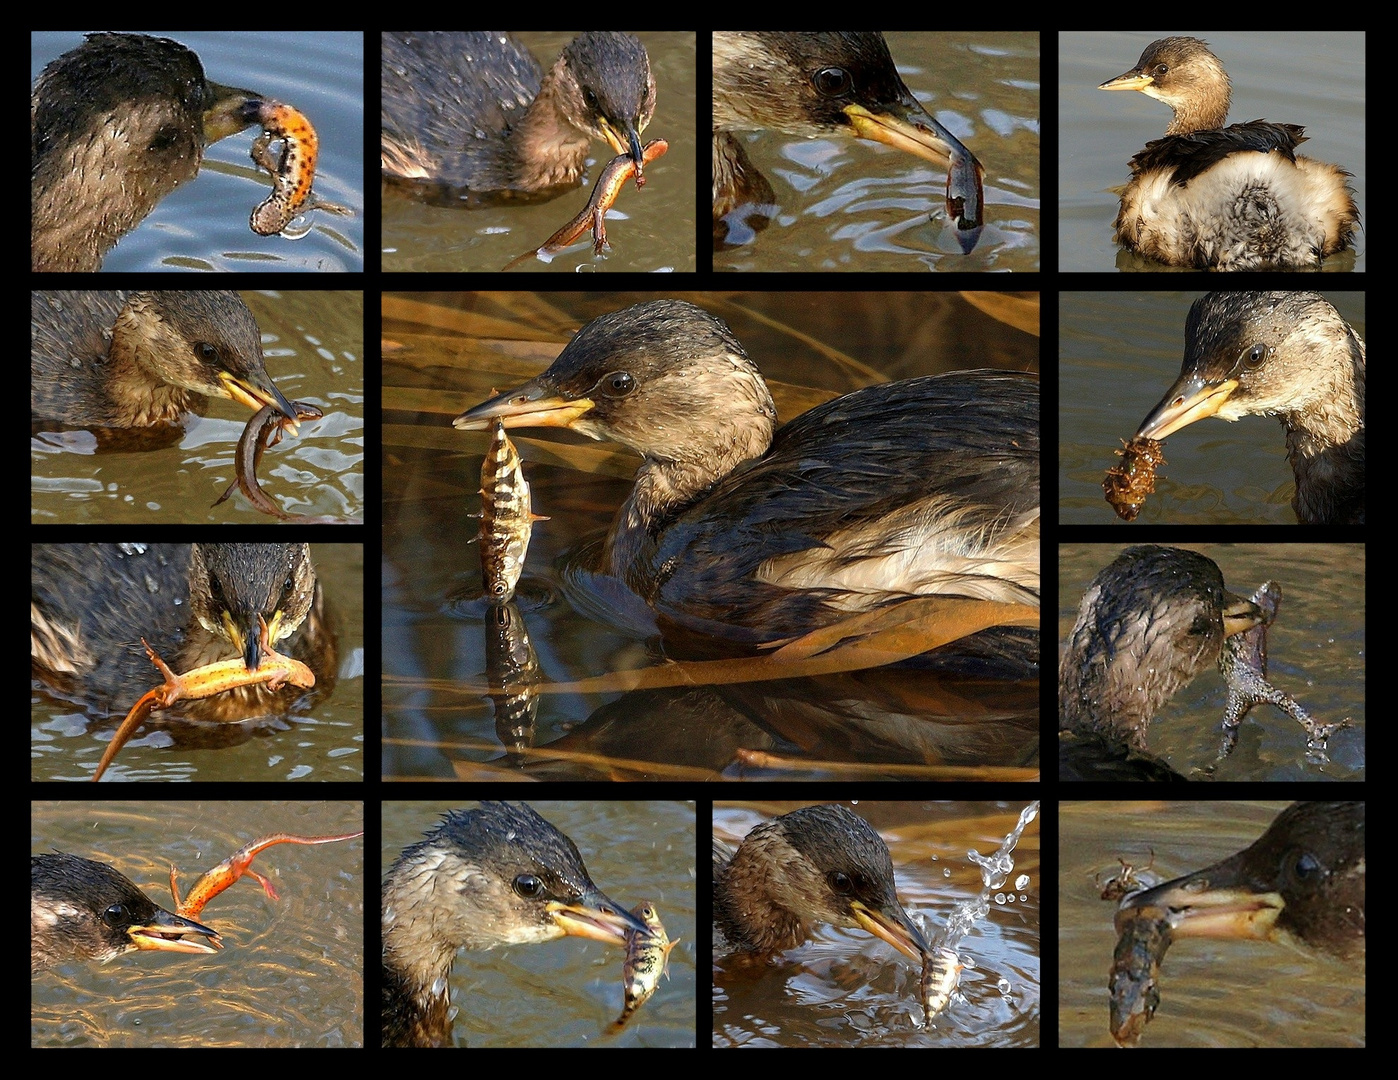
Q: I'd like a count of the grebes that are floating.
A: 13